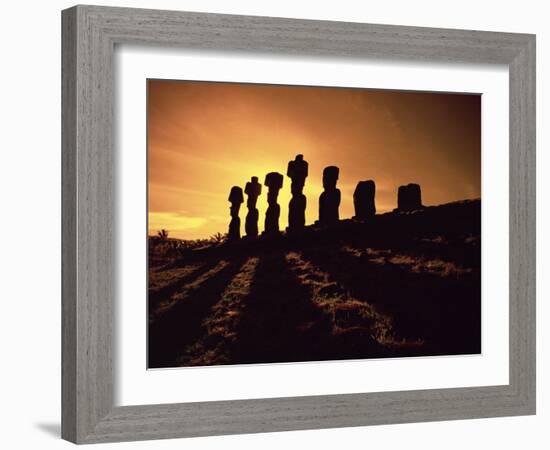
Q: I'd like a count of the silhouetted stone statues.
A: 7